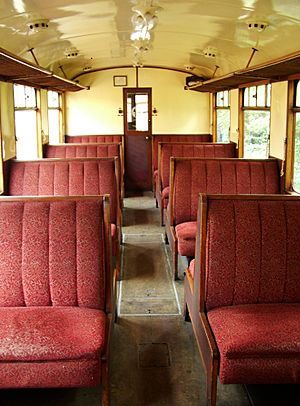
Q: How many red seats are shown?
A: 8